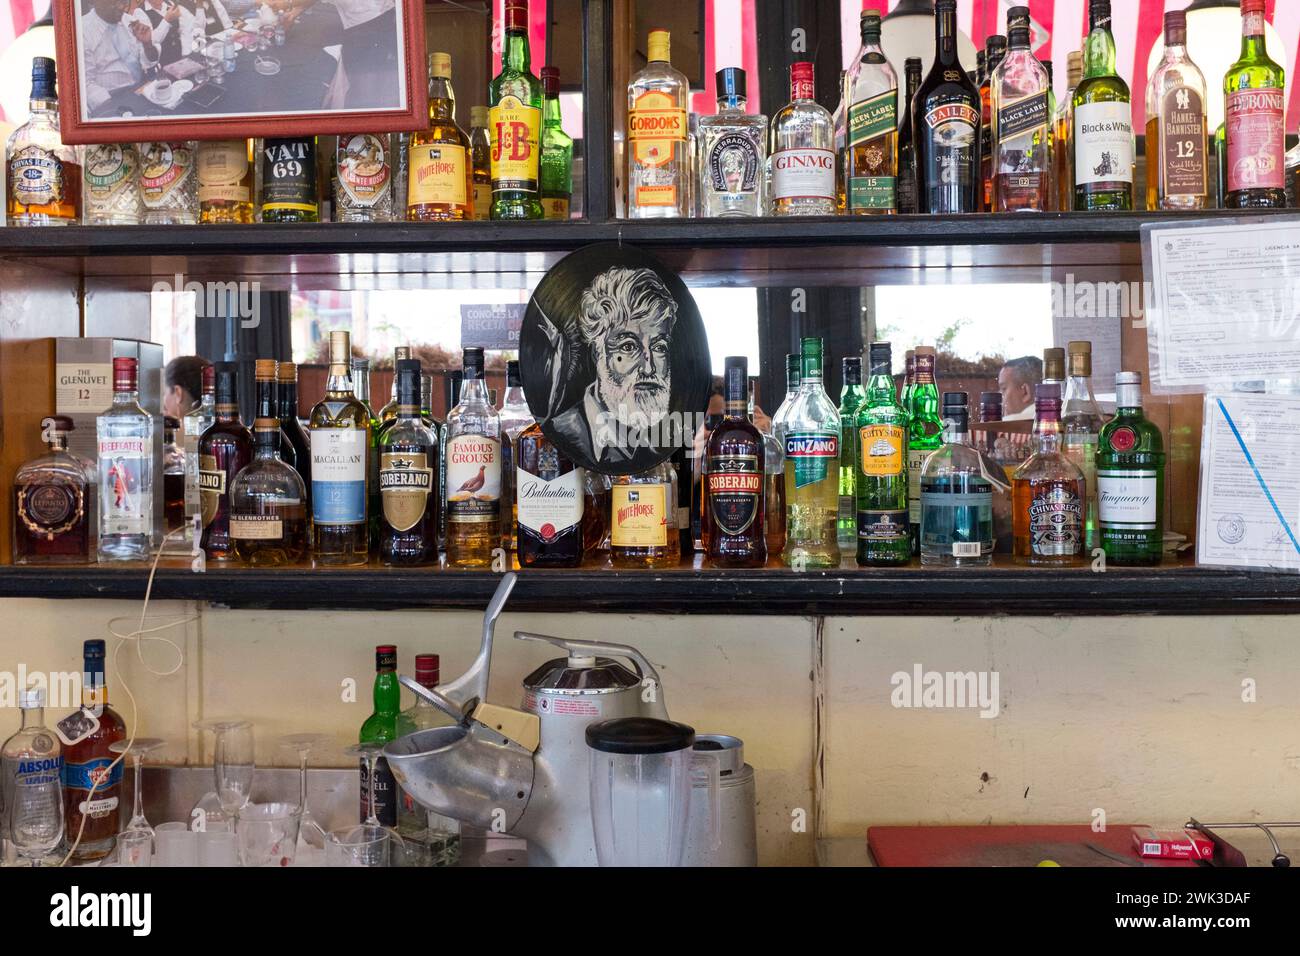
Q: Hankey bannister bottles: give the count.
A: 1